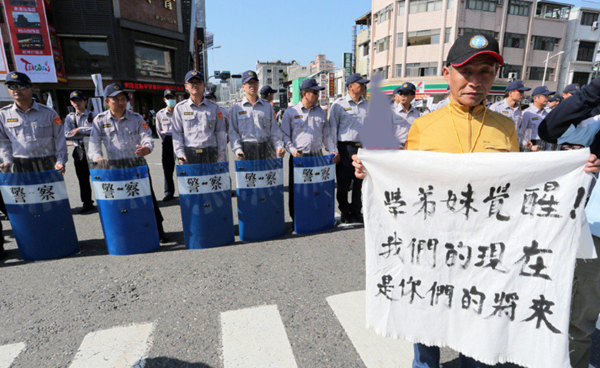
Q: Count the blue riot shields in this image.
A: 5